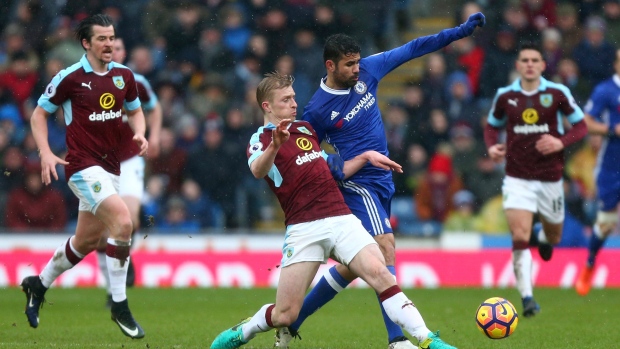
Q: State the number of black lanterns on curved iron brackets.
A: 0